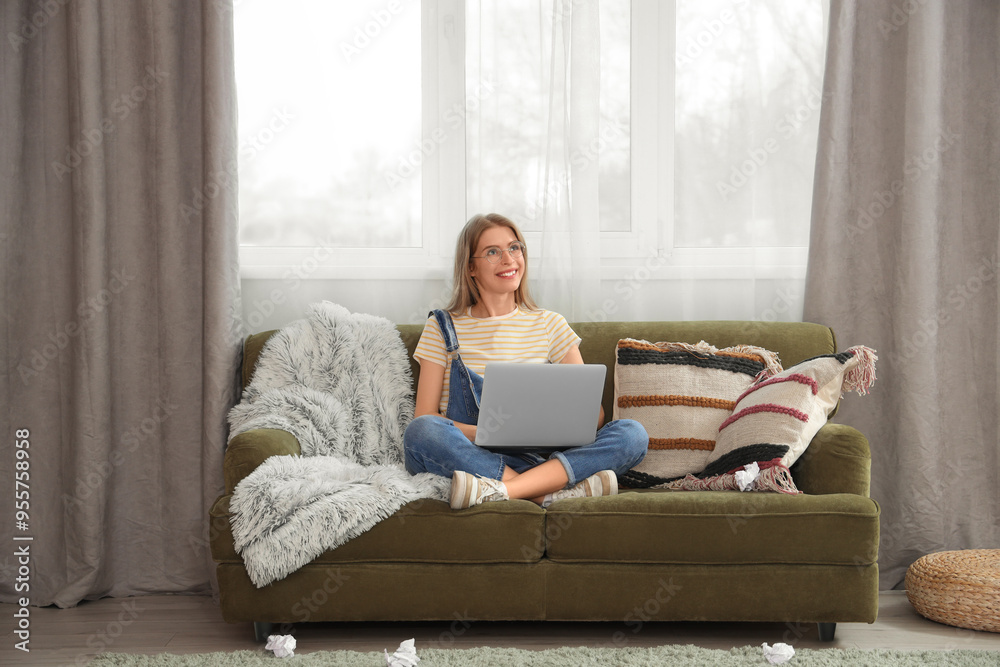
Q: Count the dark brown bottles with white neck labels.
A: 0